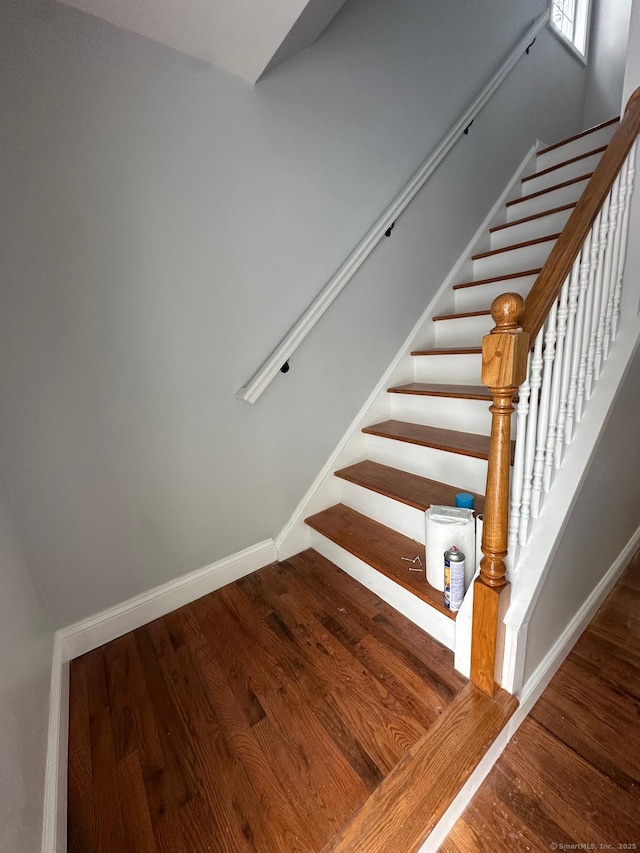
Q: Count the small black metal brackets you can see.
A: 4